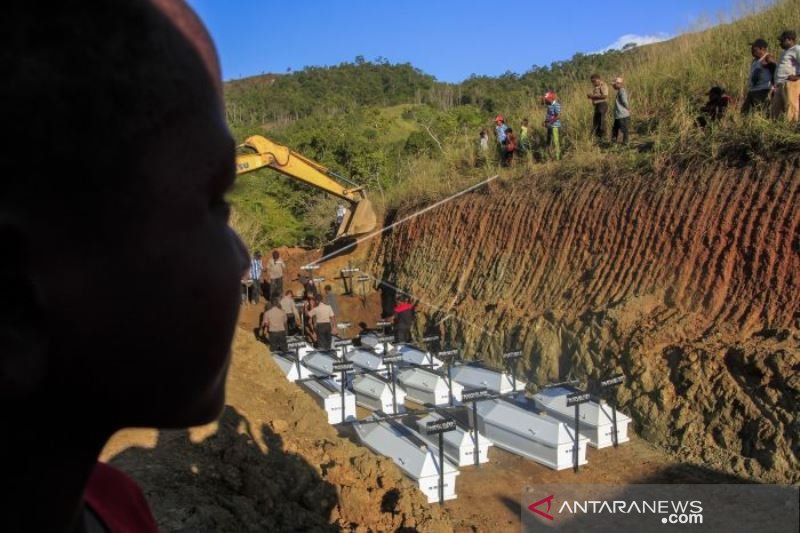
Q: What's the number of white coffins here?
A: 15